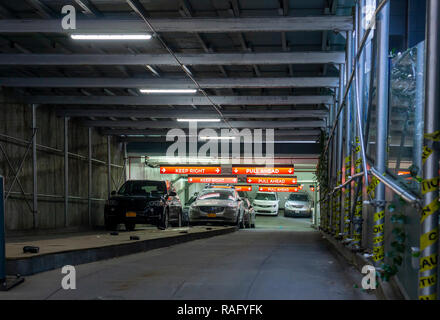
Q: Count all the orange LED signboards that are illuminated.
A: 6